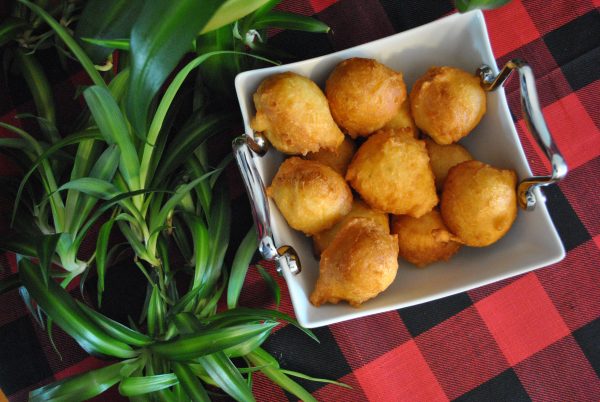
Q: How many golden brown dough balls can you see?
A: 12